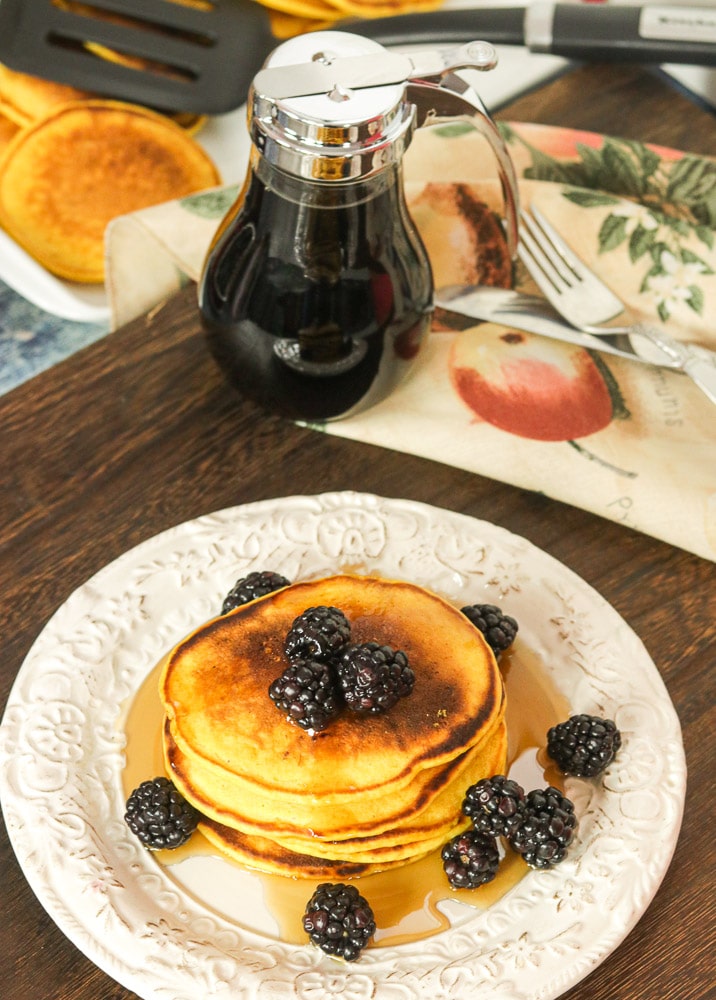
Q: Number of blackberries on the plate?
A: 11